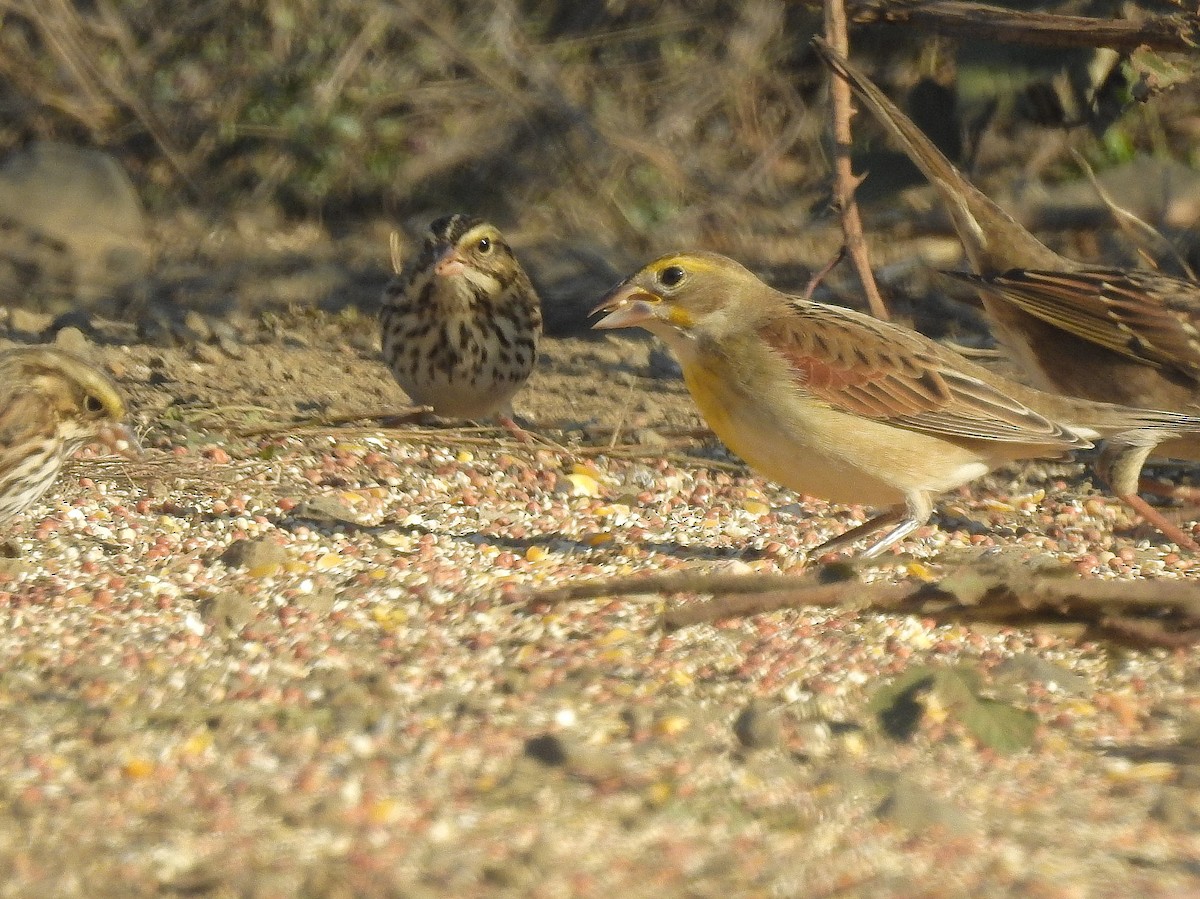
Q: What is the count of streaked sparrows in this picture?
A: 2